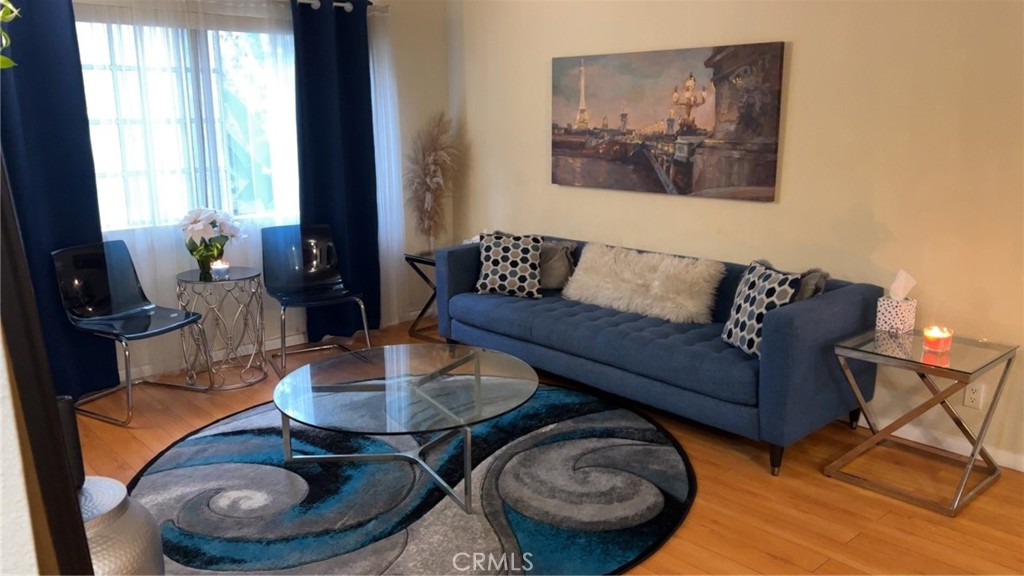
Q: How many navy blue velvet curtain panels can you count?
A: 2